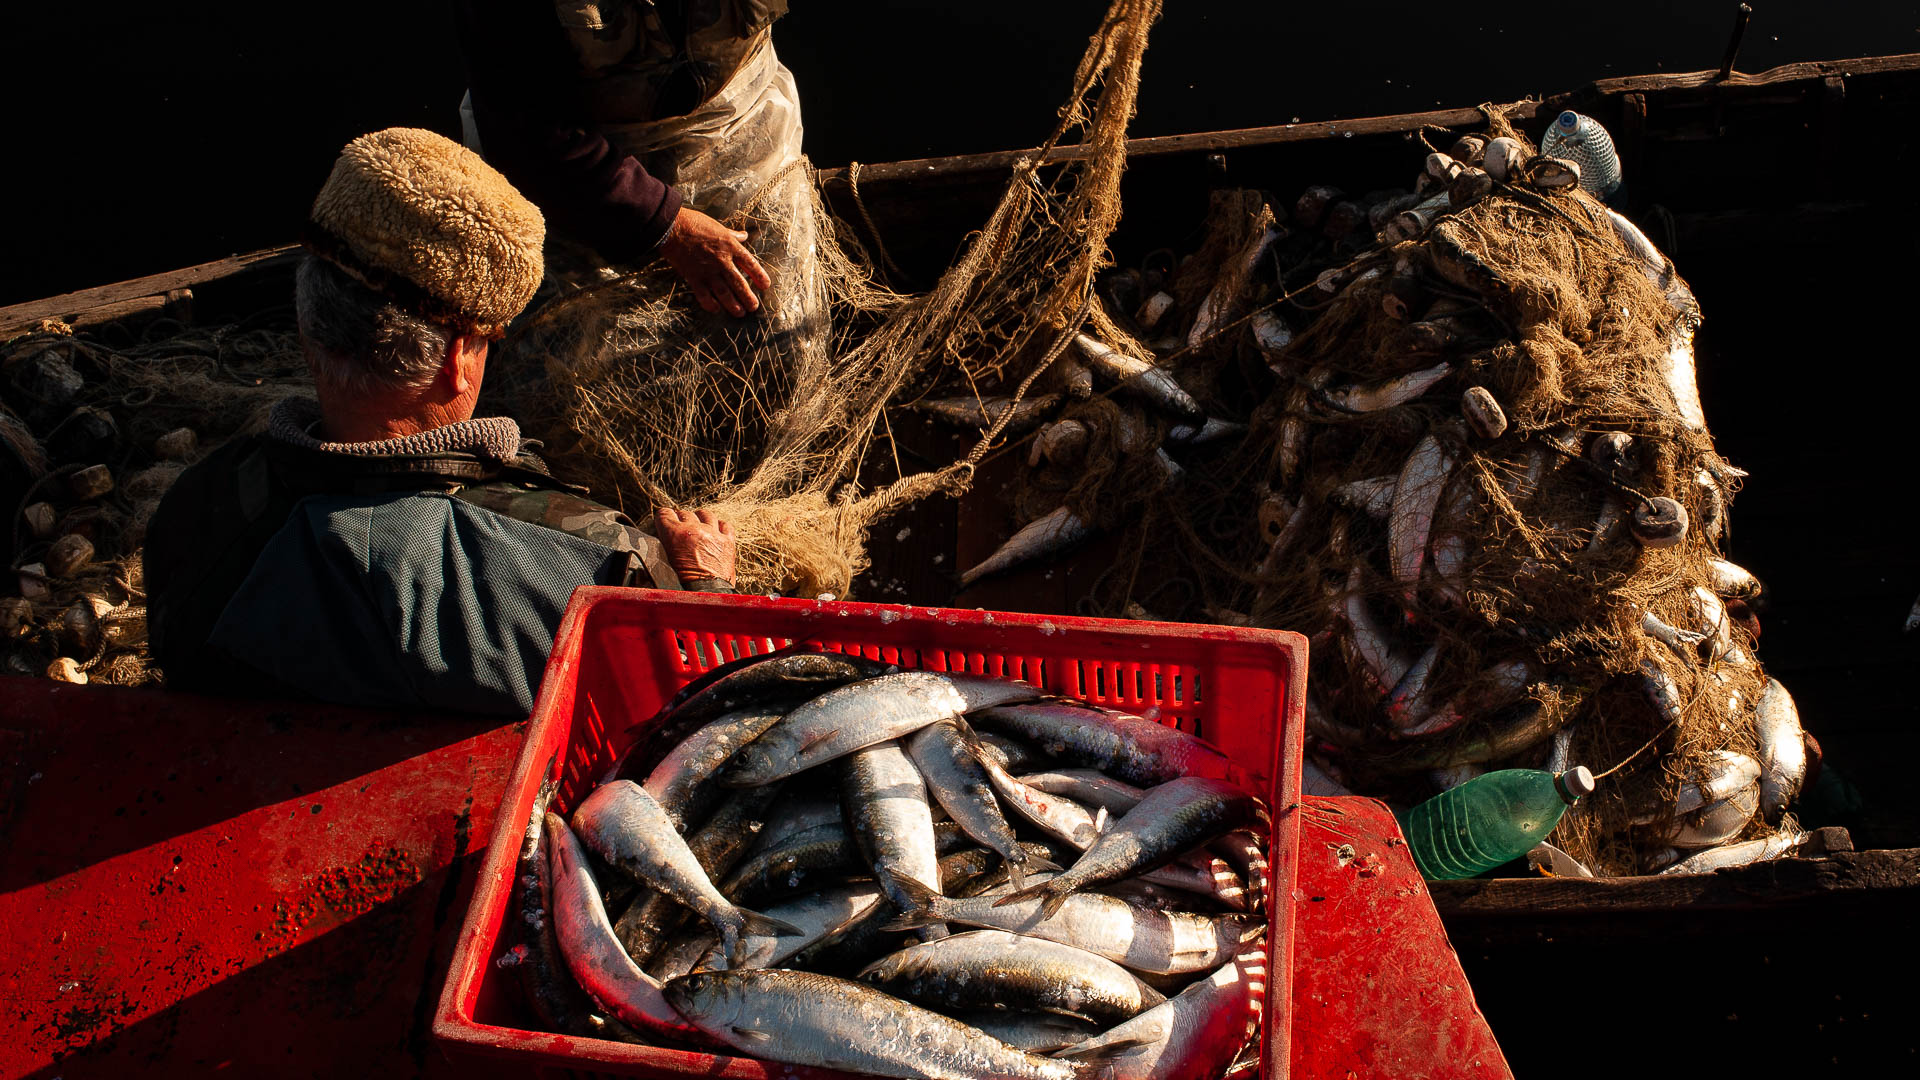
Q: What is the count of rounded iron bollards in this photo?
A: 0